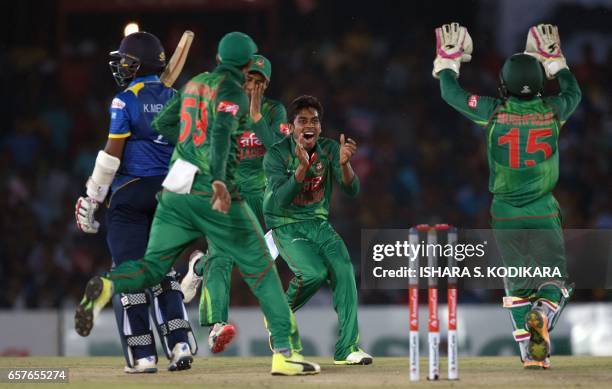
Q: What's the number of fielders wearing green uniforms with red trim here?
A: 4